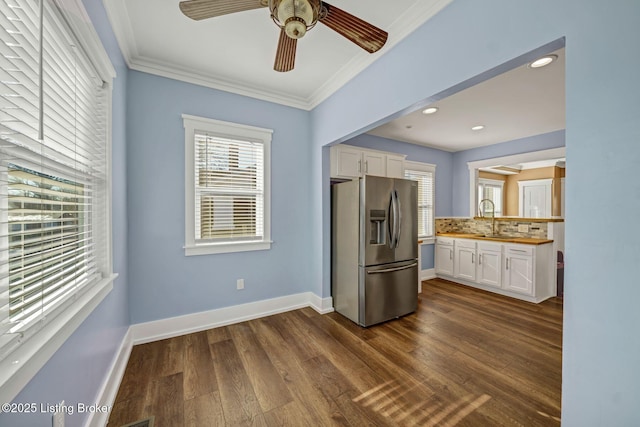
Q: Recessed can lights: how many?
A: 3